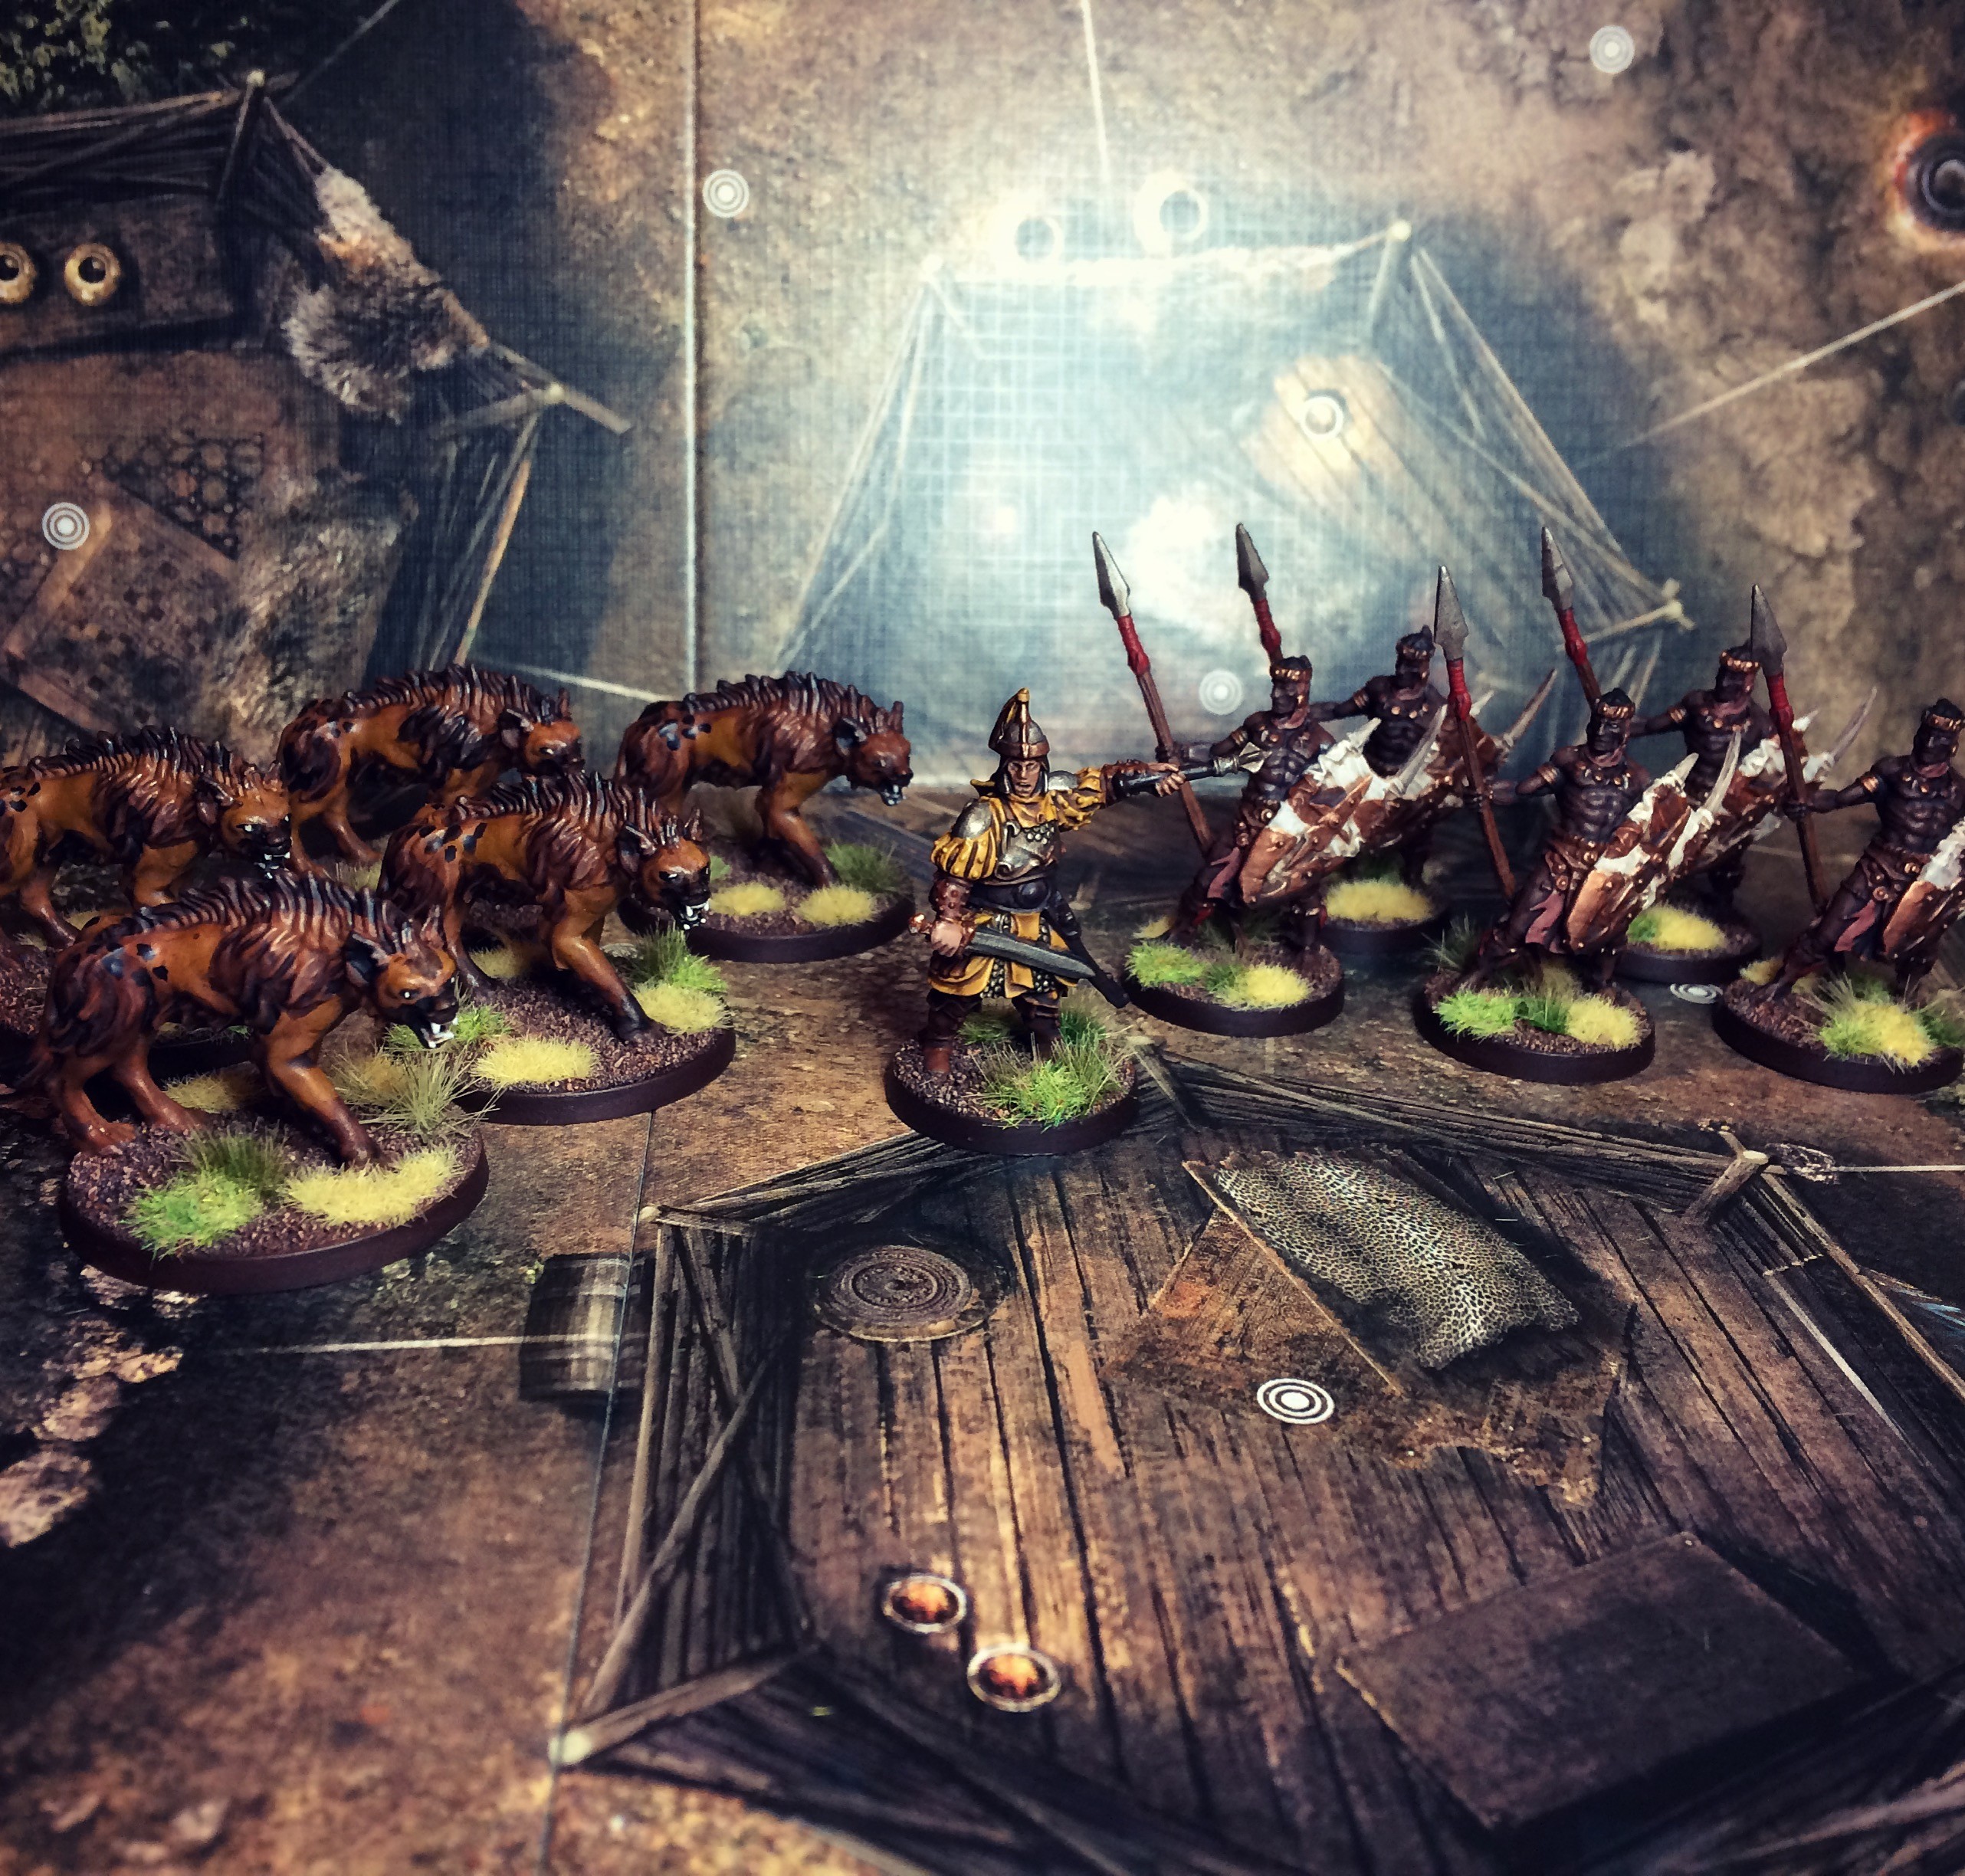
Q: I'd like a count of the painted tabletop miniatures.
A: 11